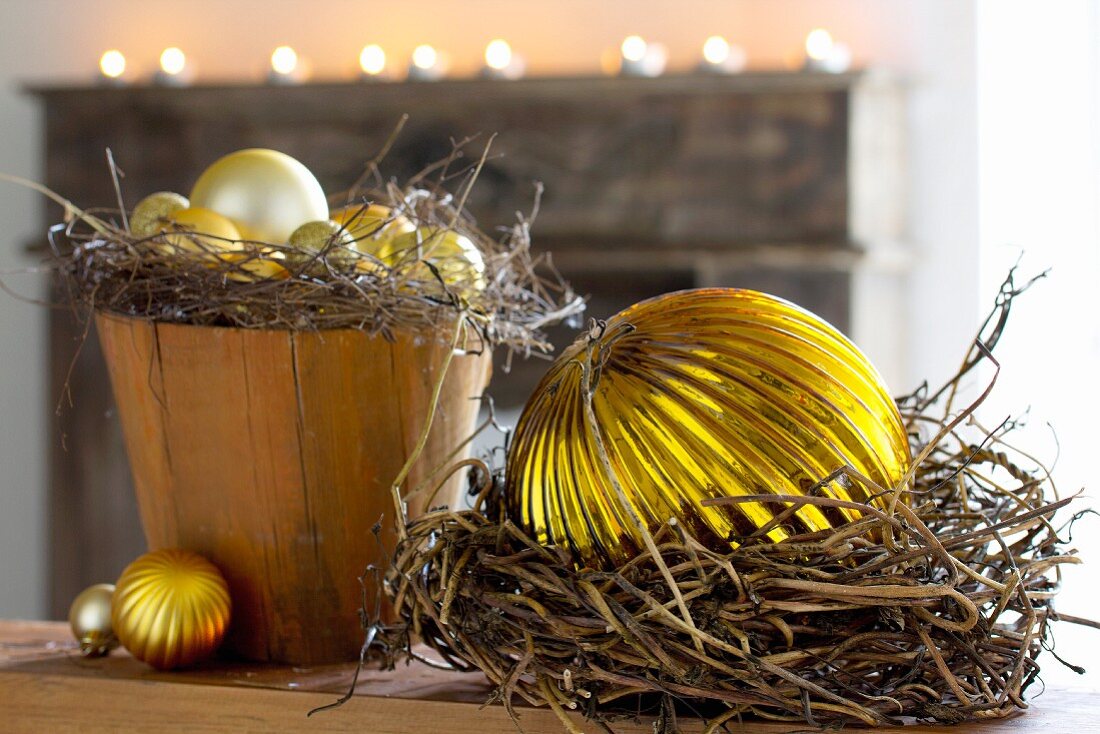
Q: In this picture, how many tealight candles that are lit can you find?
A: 9